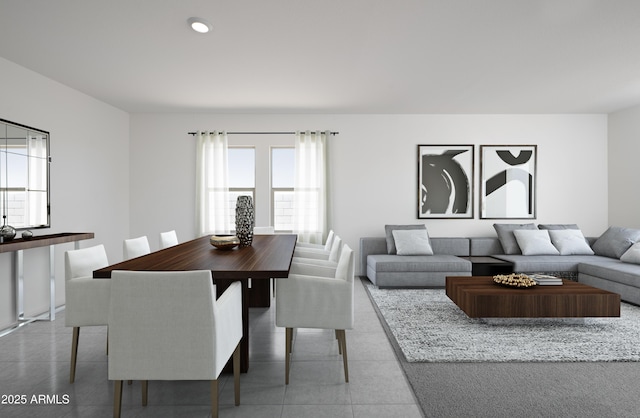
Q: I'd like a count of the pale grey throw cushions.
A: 4